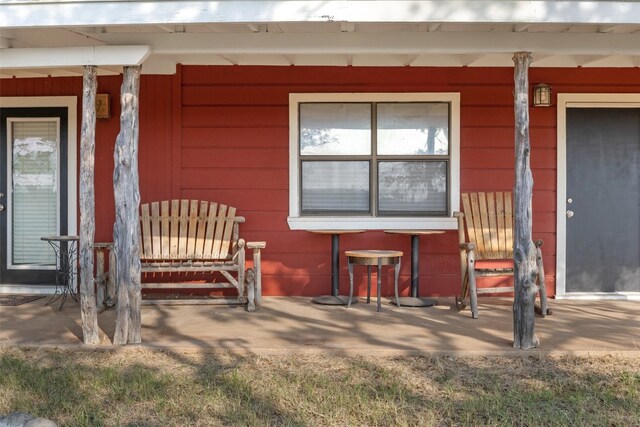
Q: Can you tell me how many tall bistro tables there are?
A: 2